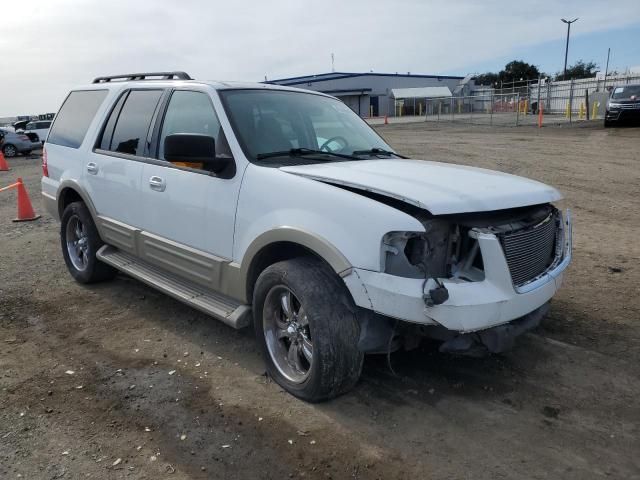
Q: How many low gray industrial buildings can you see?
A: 1